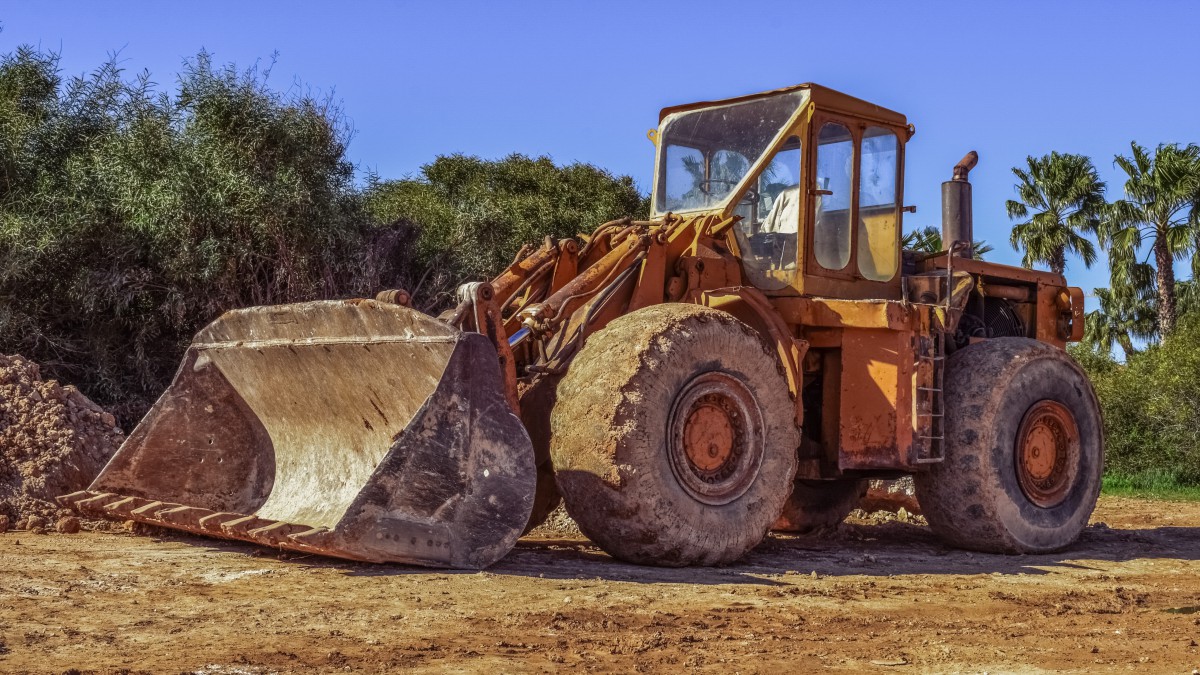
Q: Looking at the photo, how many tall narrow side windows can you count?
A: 2